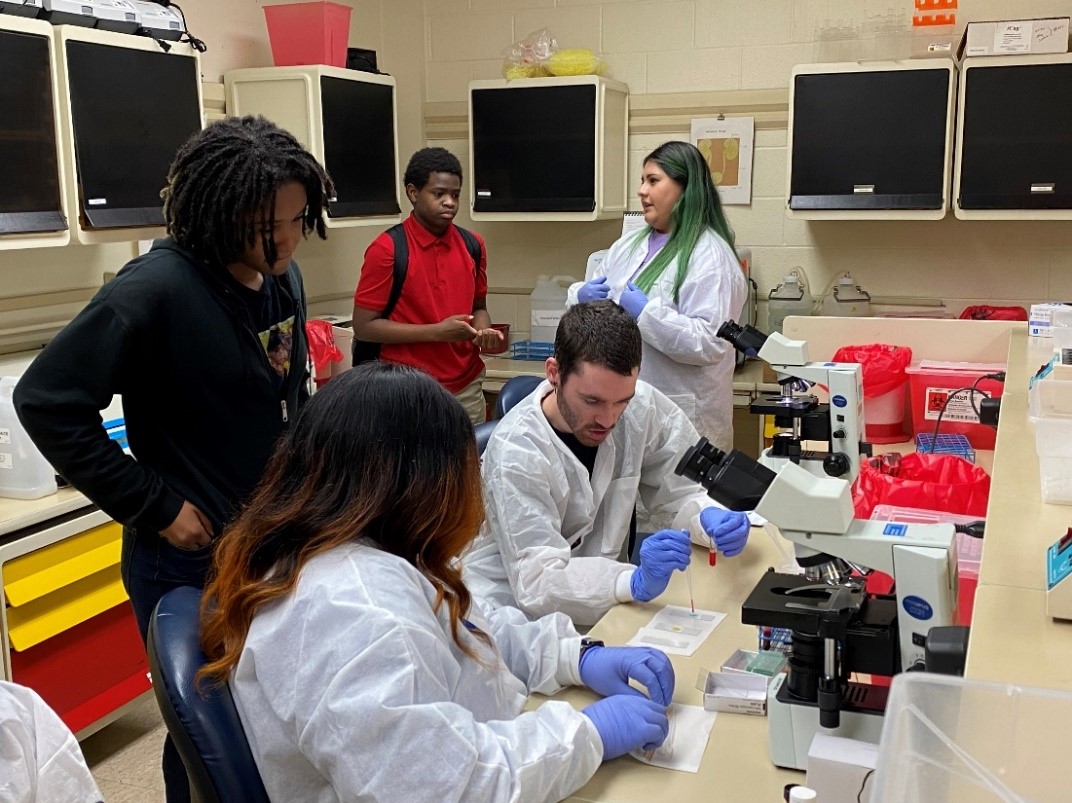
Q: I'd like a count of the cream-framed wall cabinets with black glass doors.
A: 6